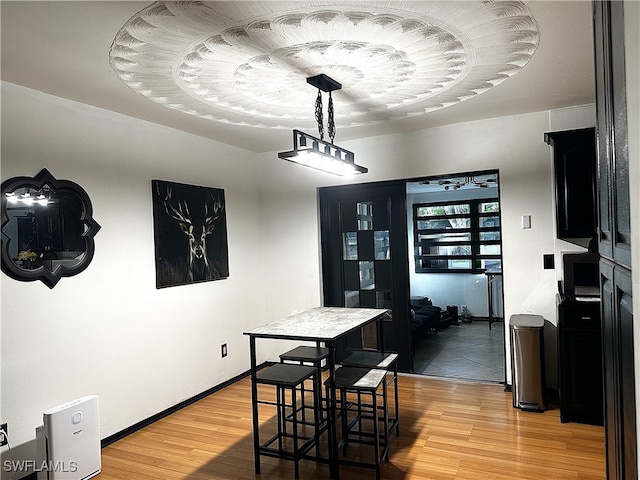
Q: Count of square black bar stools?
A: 4